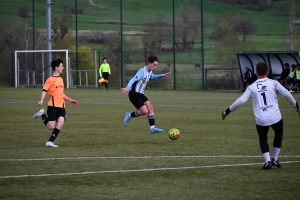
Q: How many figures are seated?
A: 4